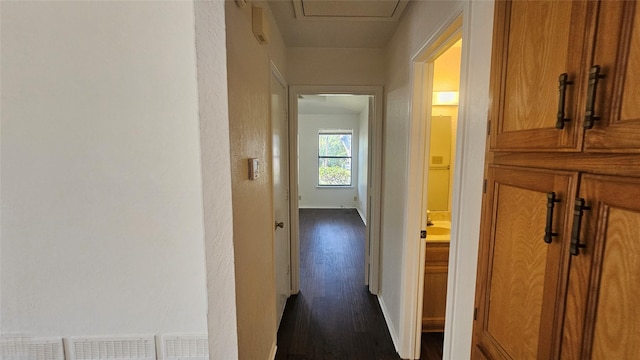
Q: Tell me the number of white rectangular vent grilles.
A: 3